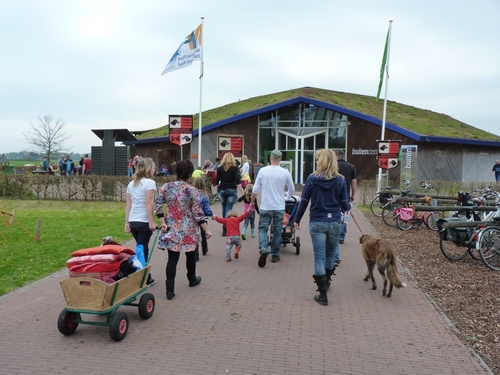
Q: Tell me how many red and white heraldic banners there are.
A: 3